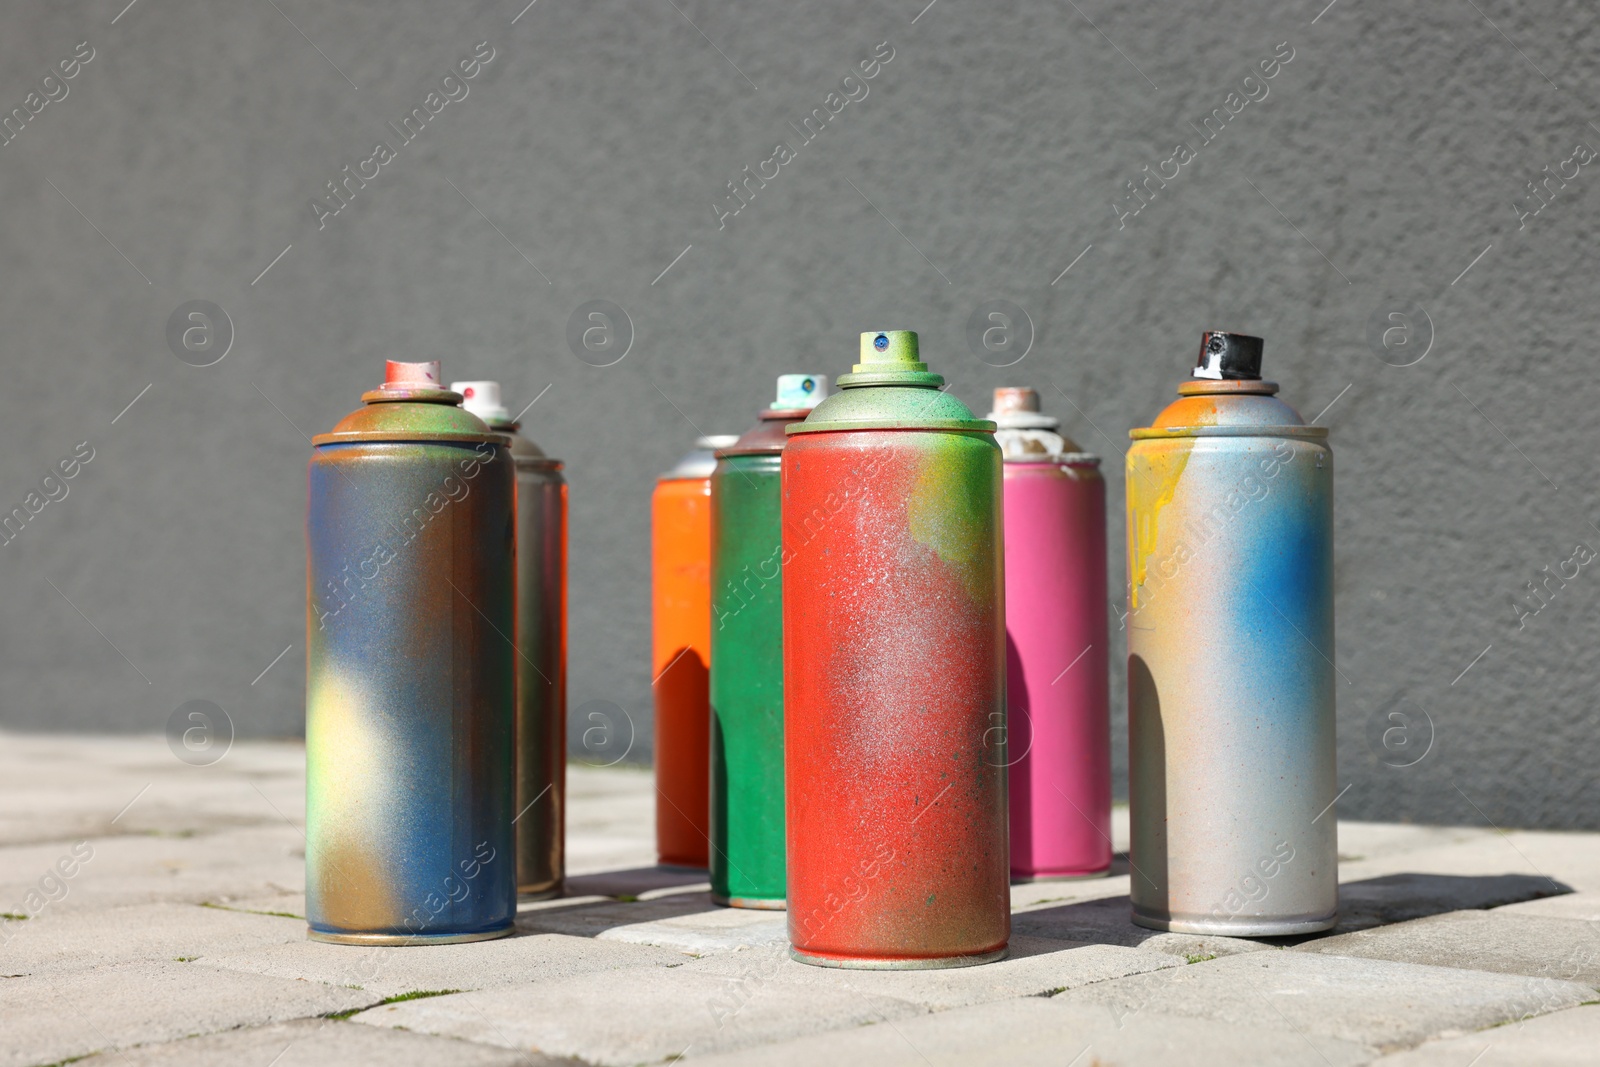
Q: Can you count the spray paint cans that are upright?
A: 7